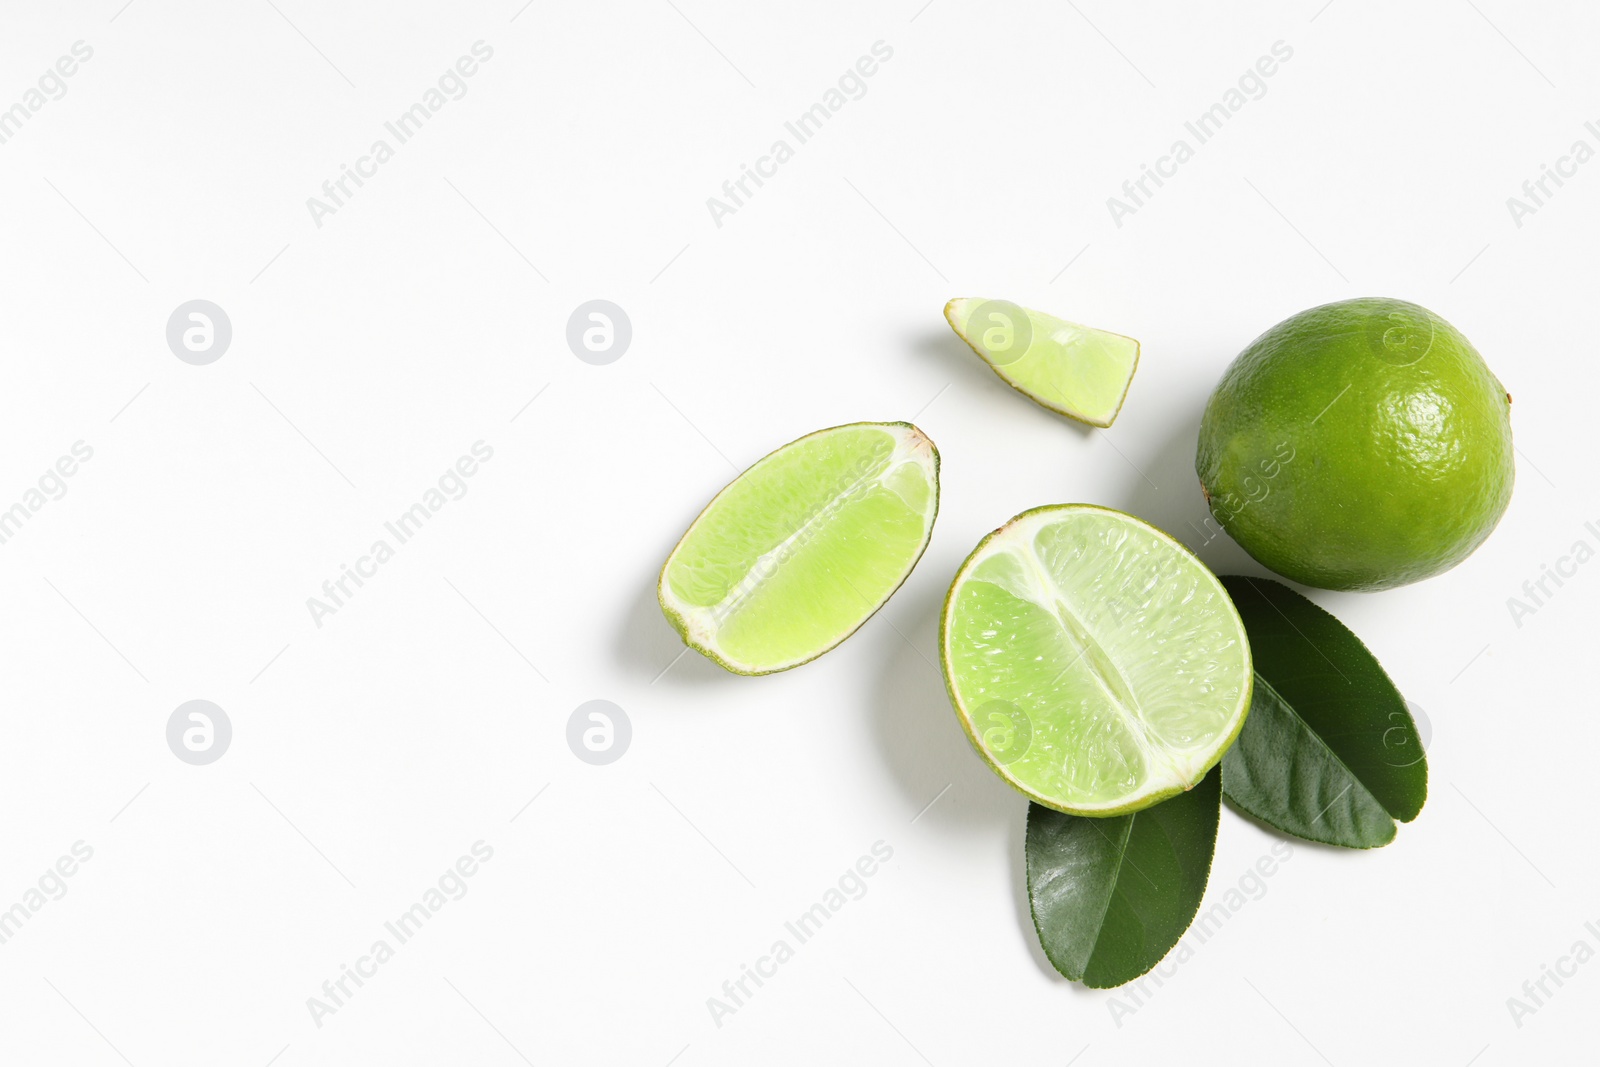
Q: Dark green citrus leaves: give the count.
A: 2